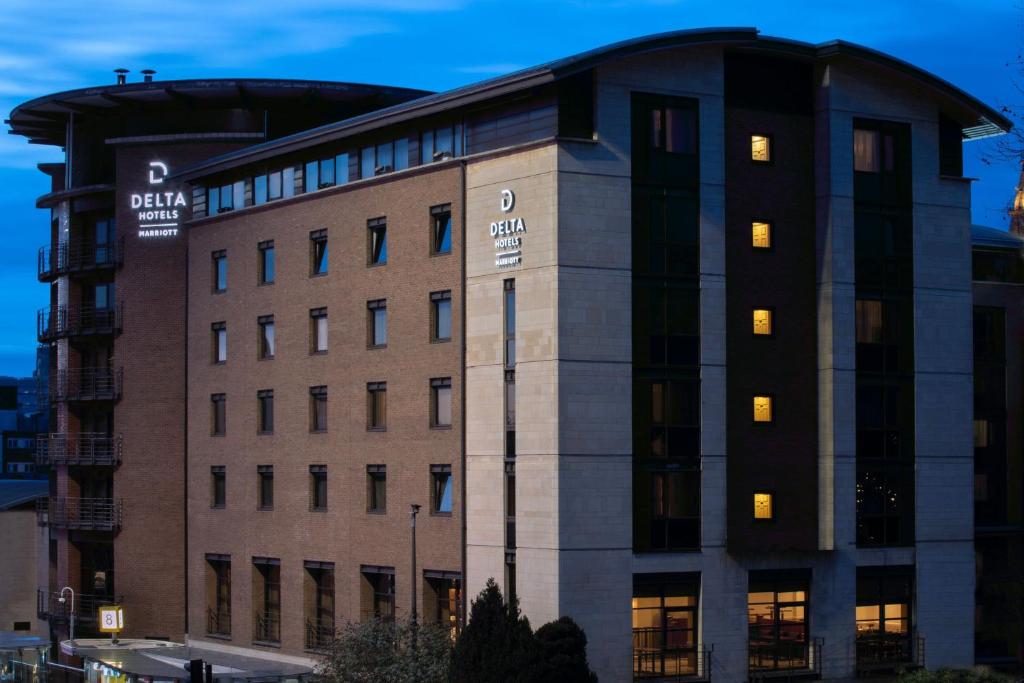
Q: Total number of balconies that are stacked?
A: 6